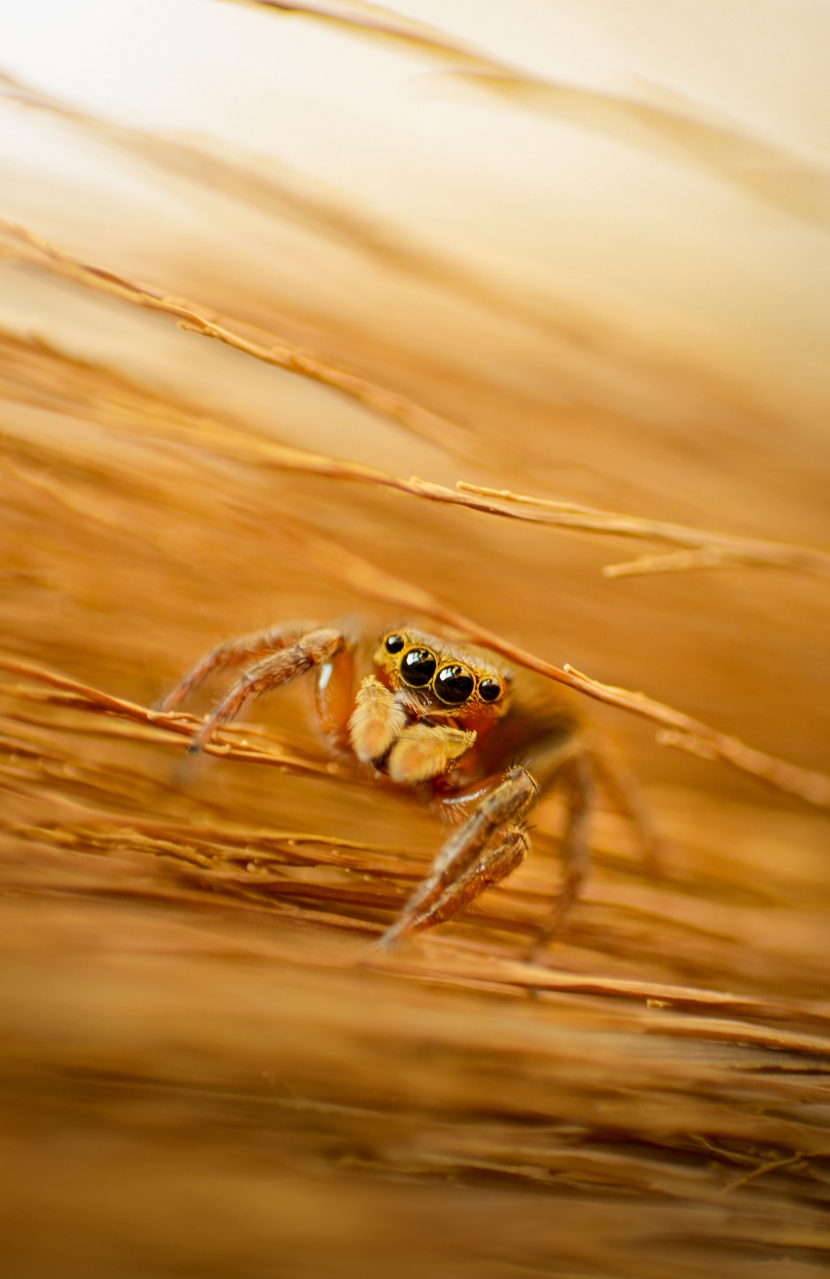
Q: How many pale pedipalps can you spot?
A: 2